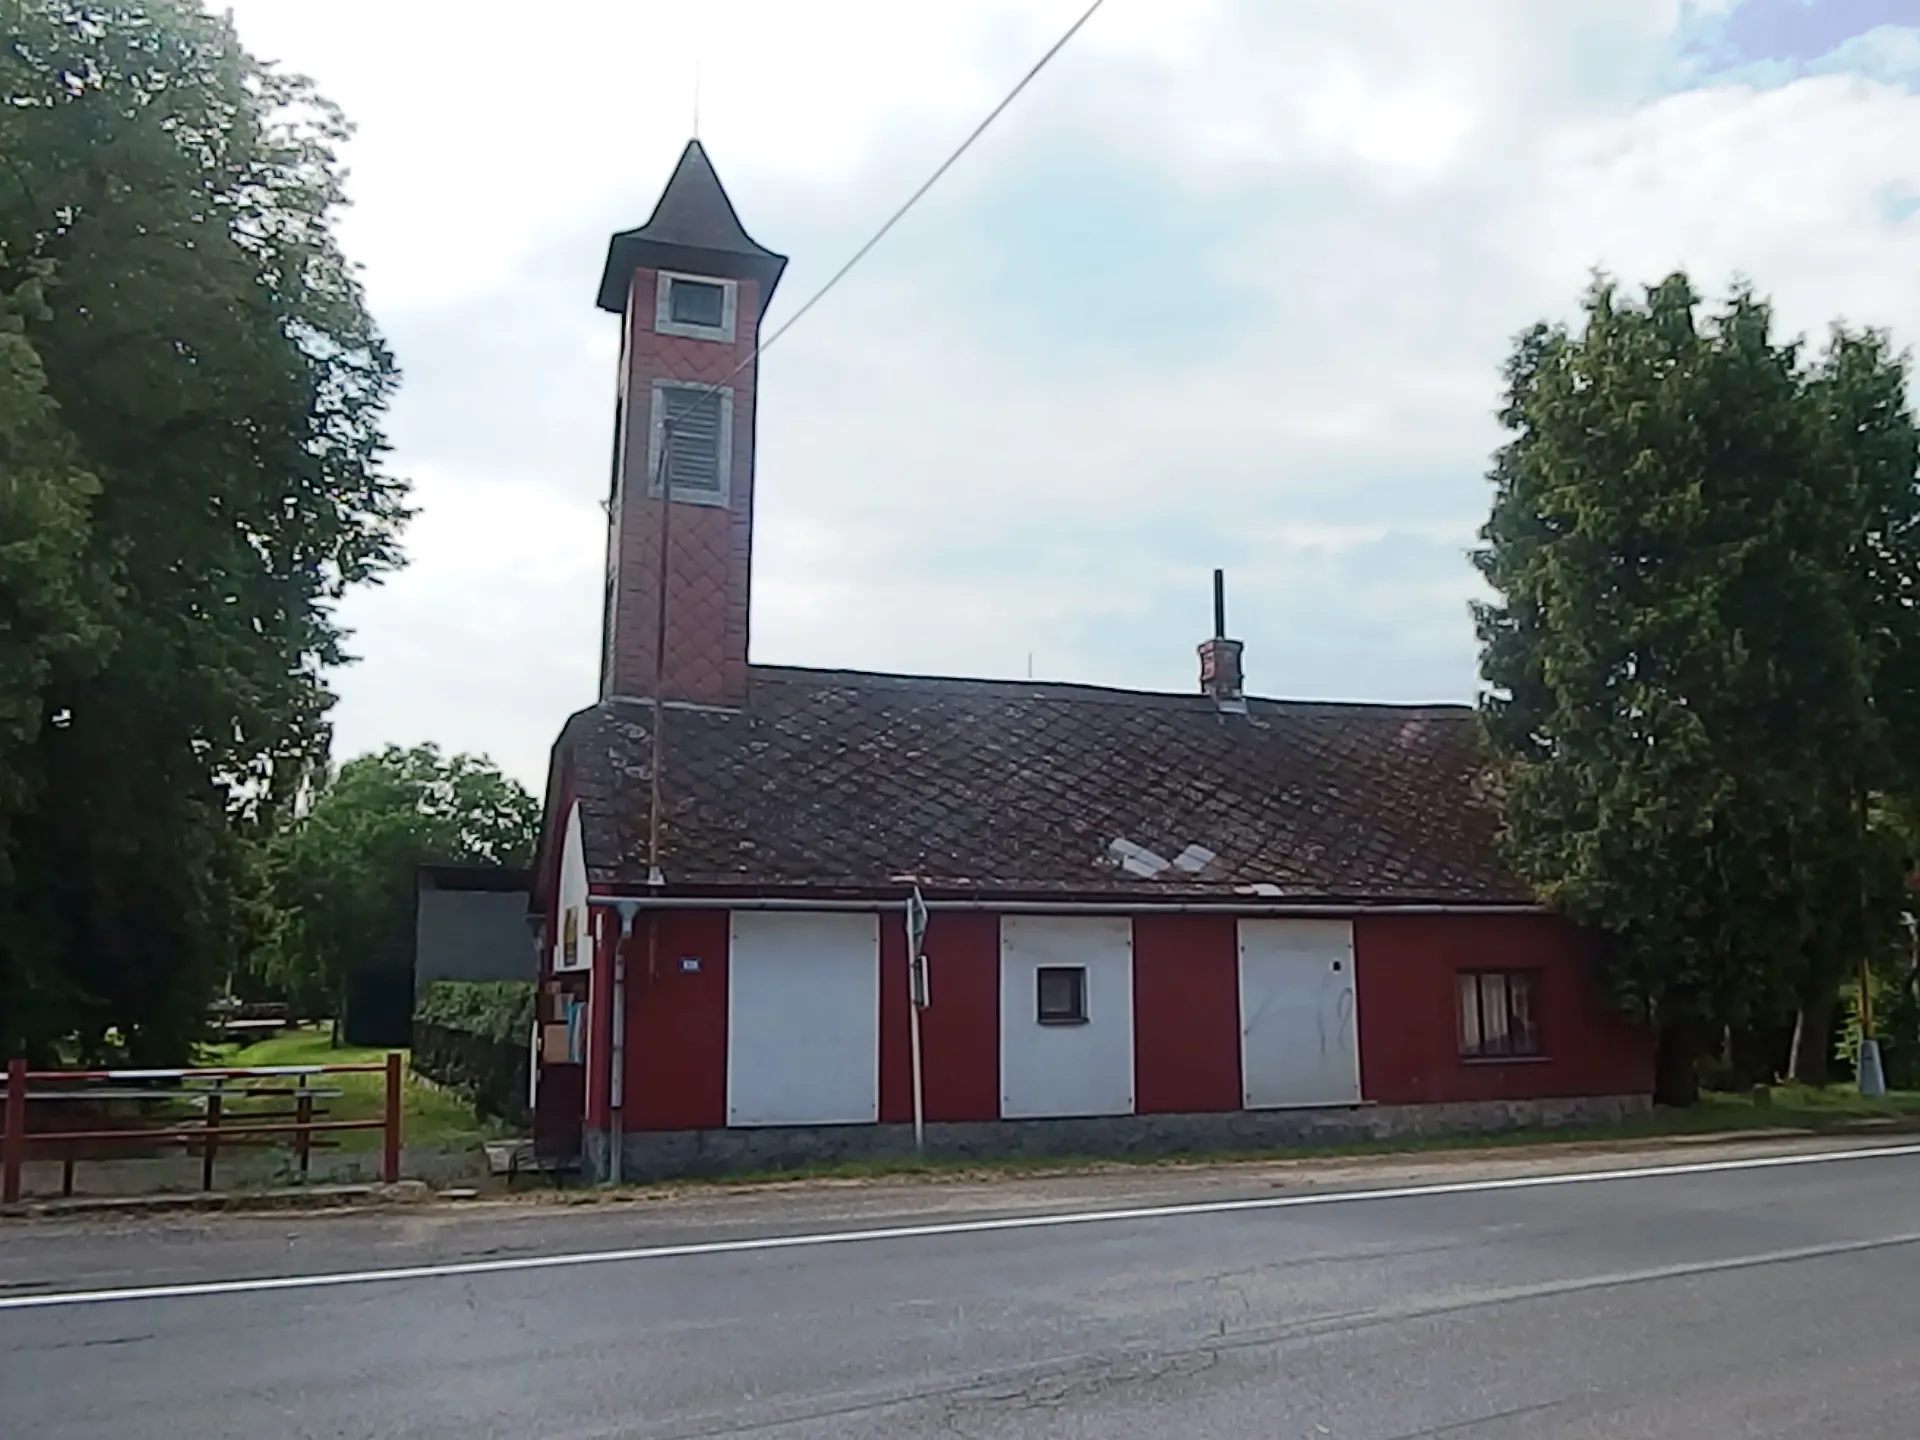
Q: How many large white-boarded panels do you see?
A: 3